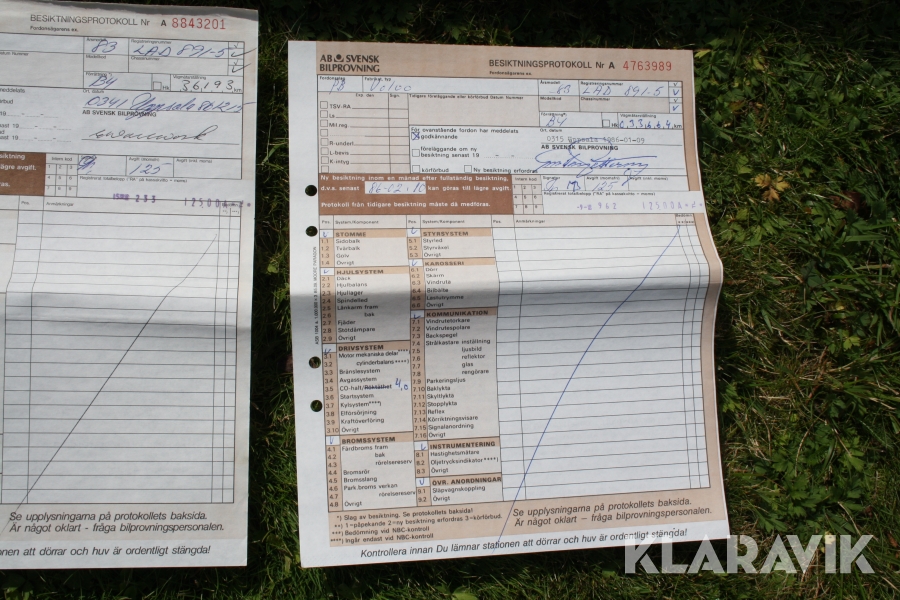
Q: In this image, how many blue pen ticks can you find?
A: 11